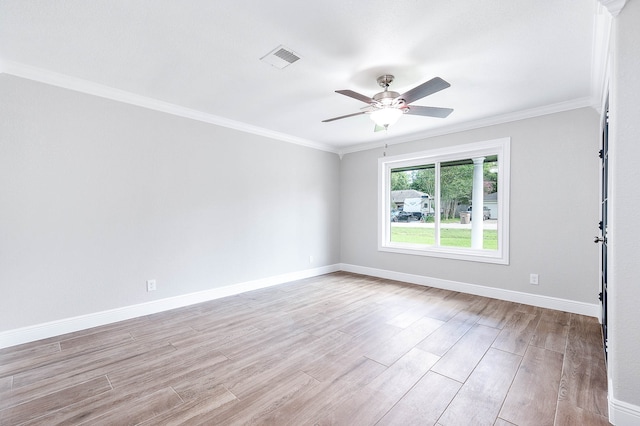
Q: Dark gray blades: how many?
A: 4